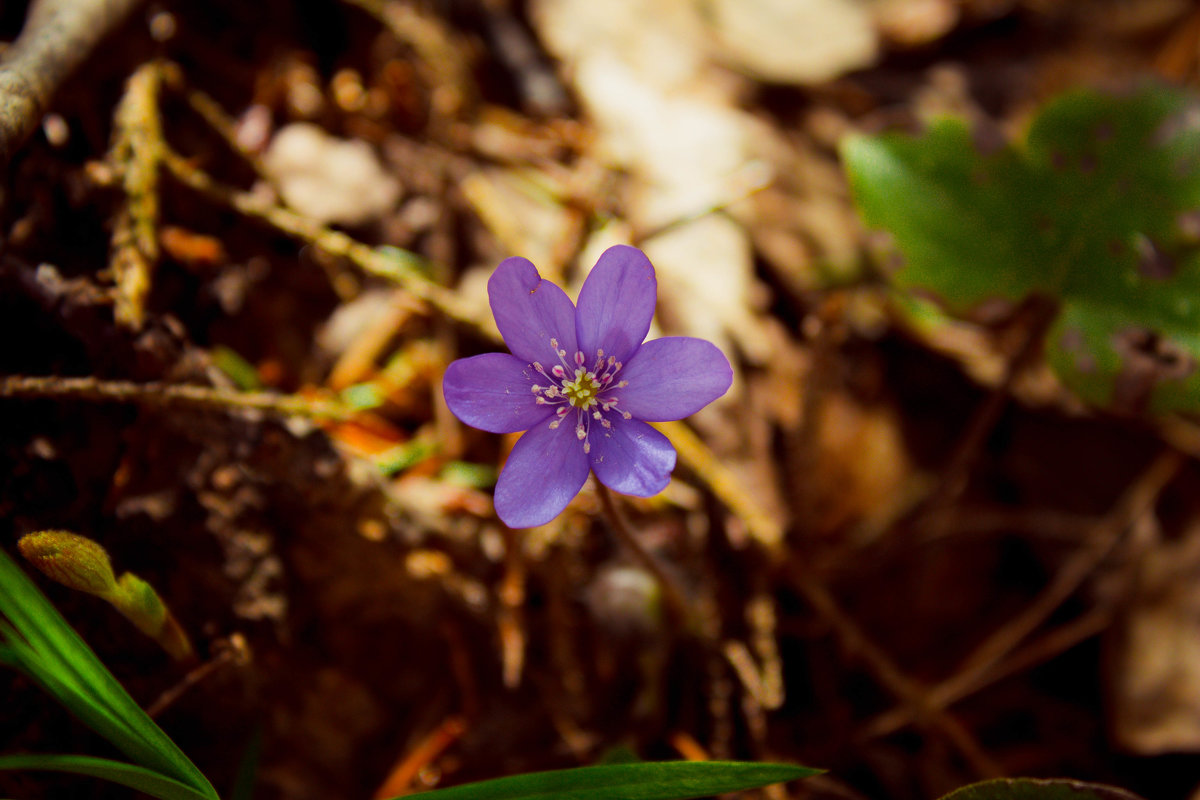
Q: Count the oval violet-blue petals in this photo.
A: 6